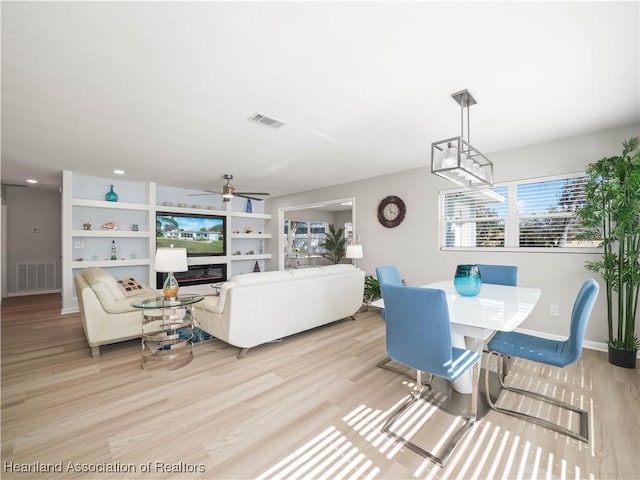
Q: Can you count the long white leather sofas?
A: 1